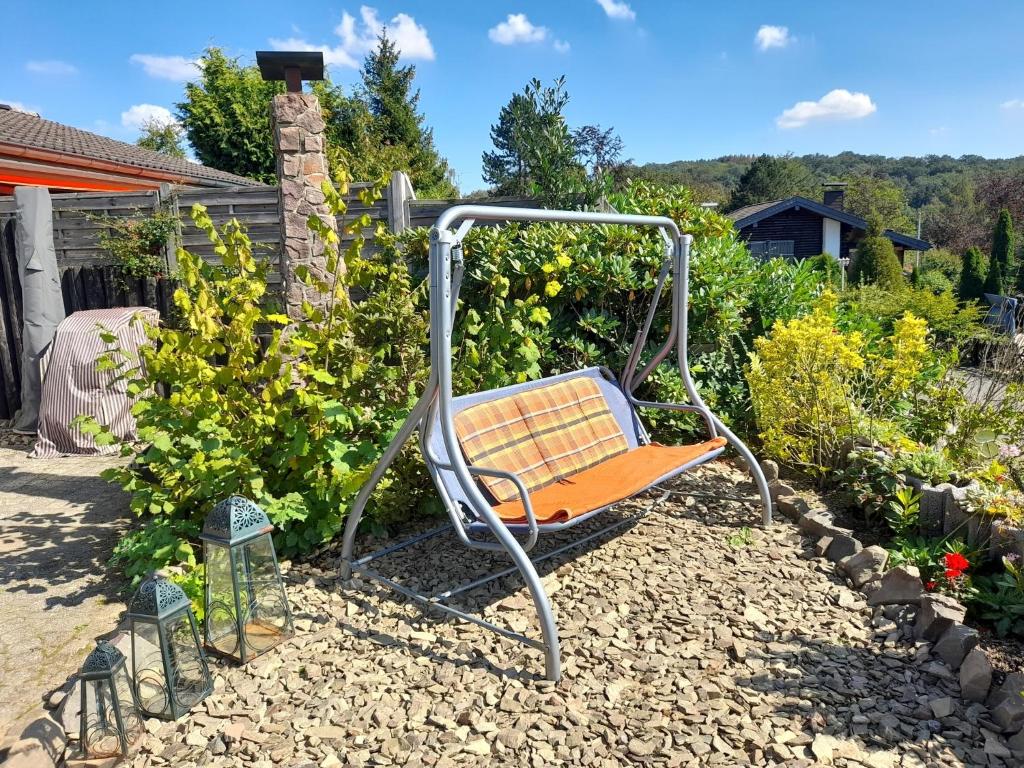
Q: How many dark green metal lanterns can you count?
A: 3